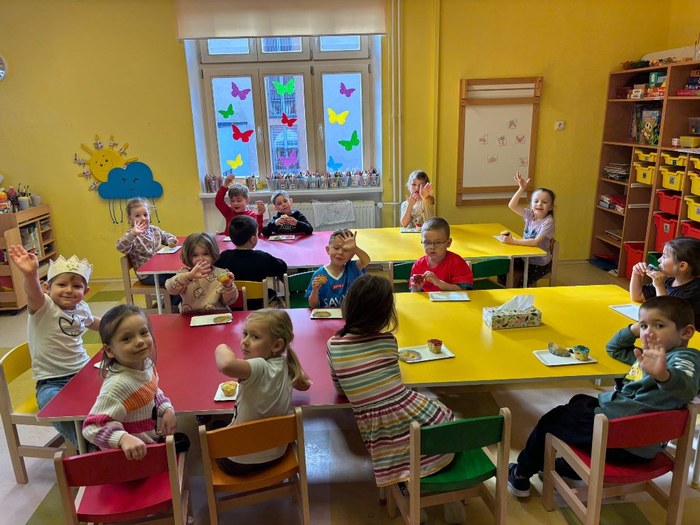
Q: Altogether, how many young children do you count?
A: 15